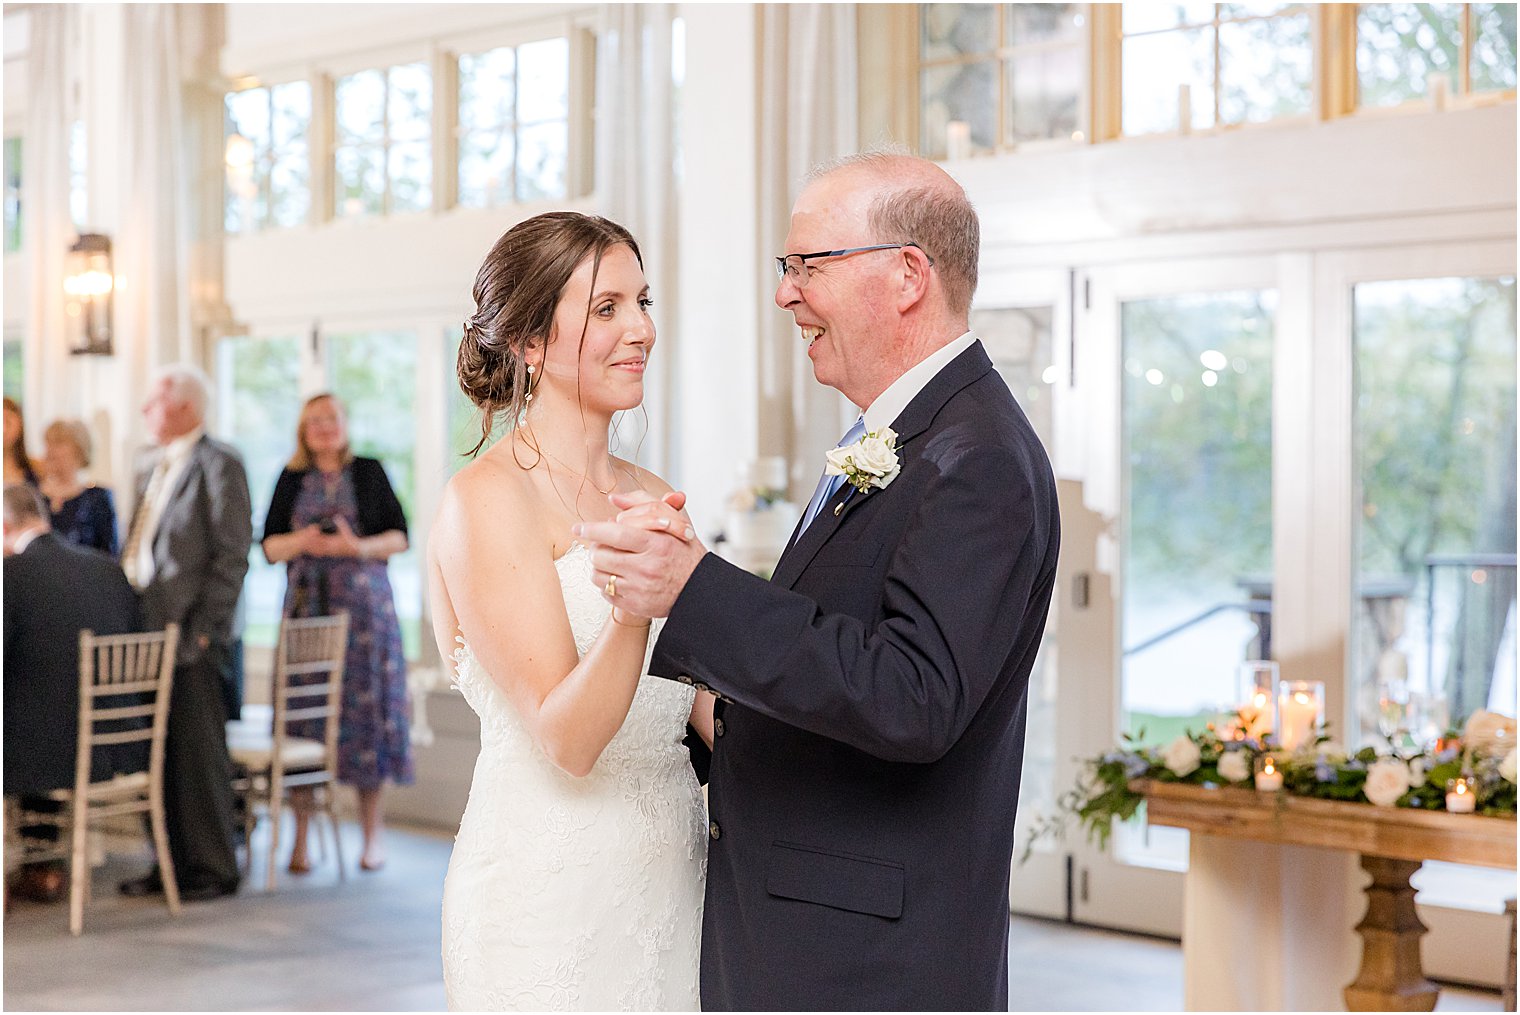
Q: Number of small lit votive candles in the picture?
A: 2